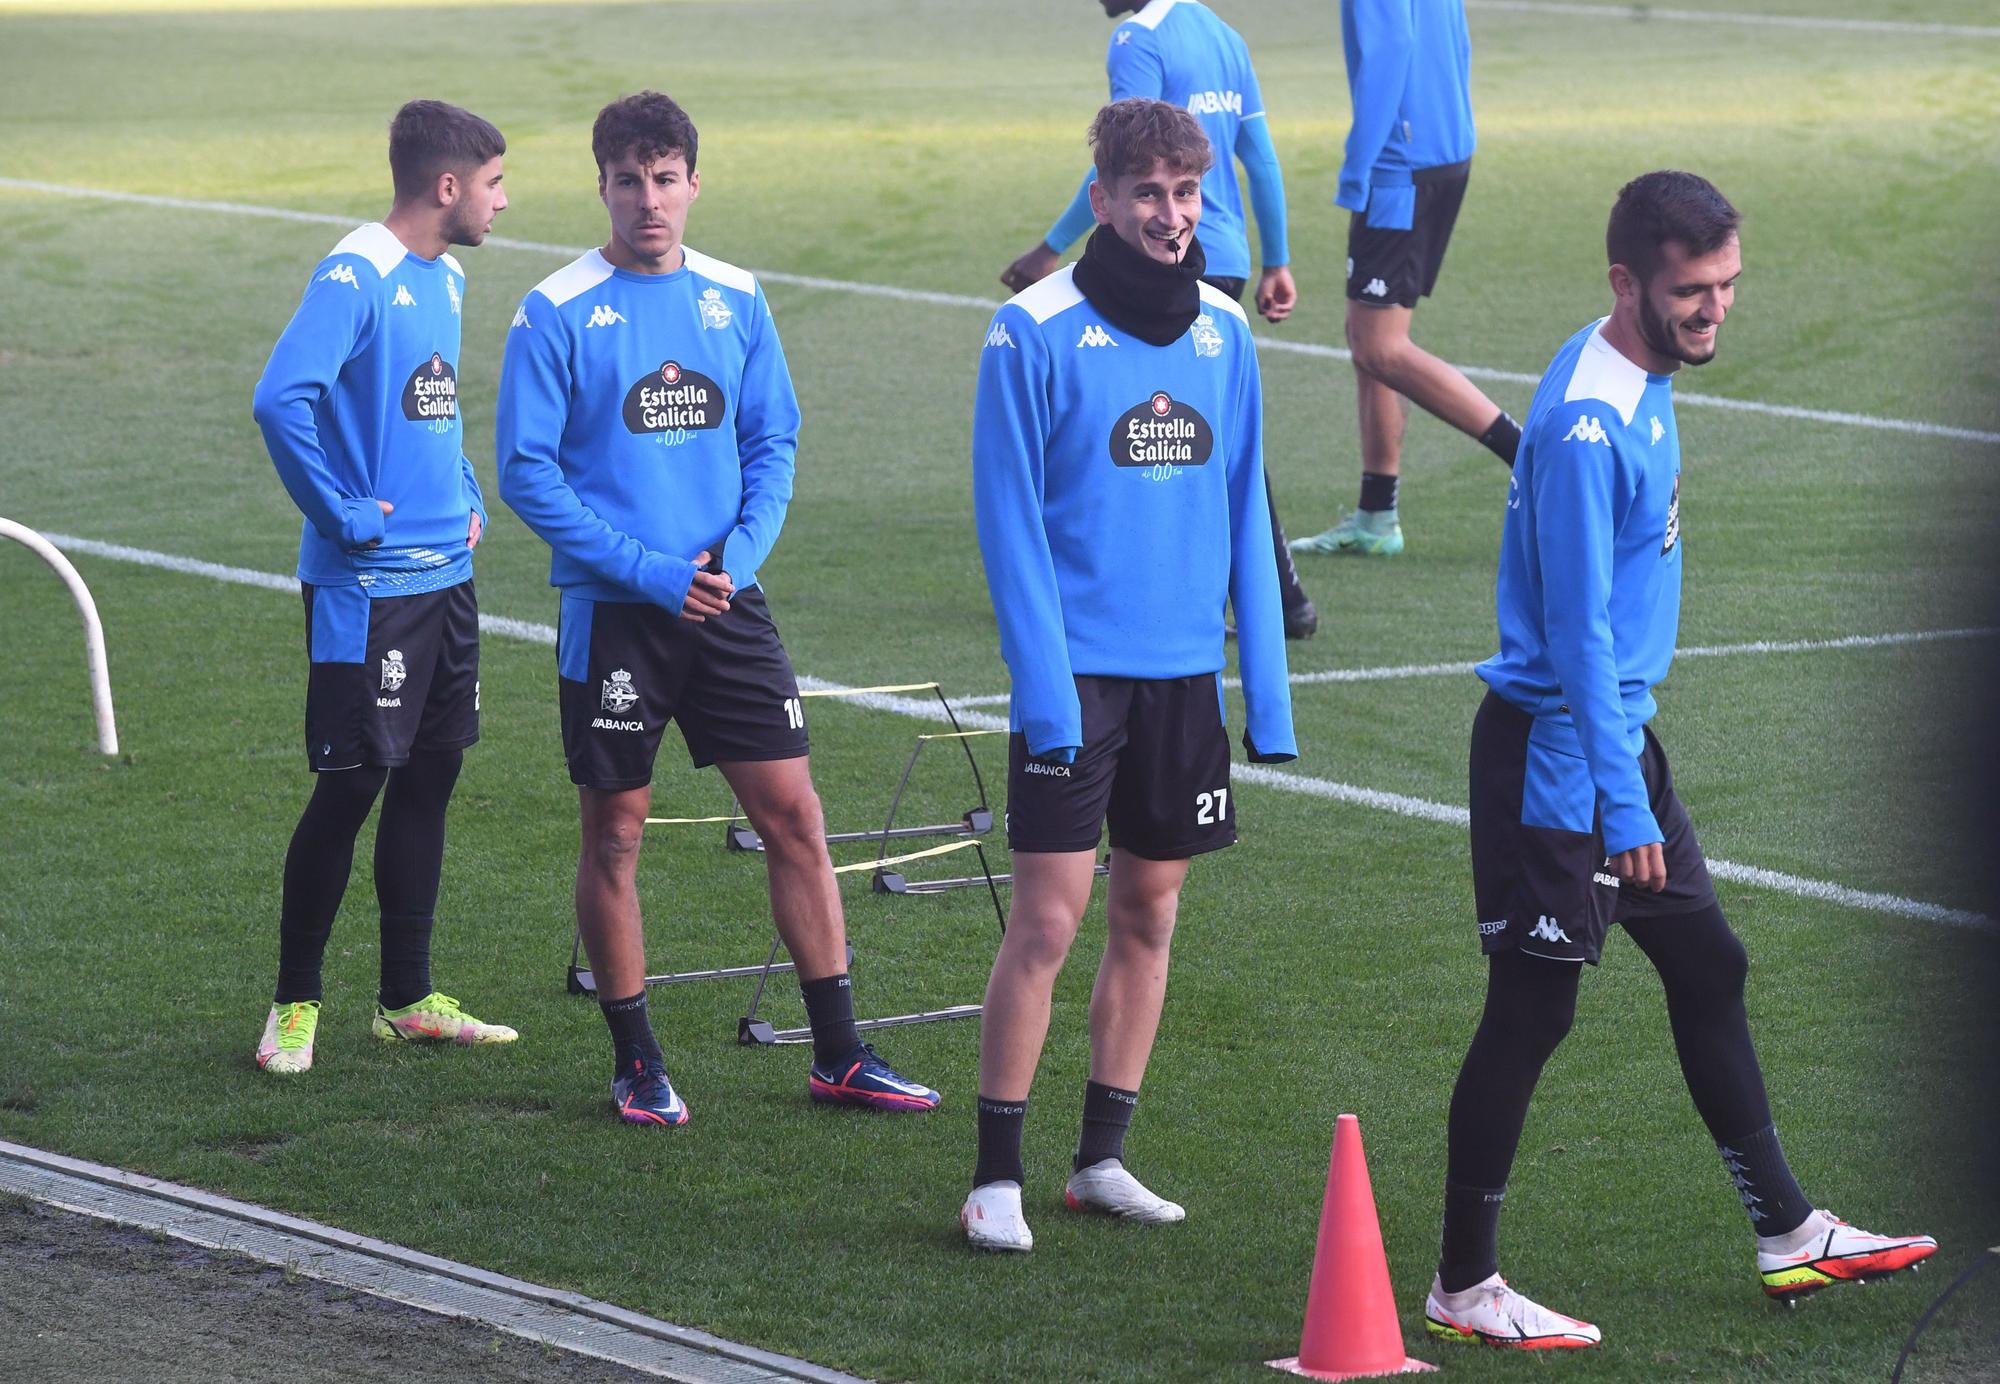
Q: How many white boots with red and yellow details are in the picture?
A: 2